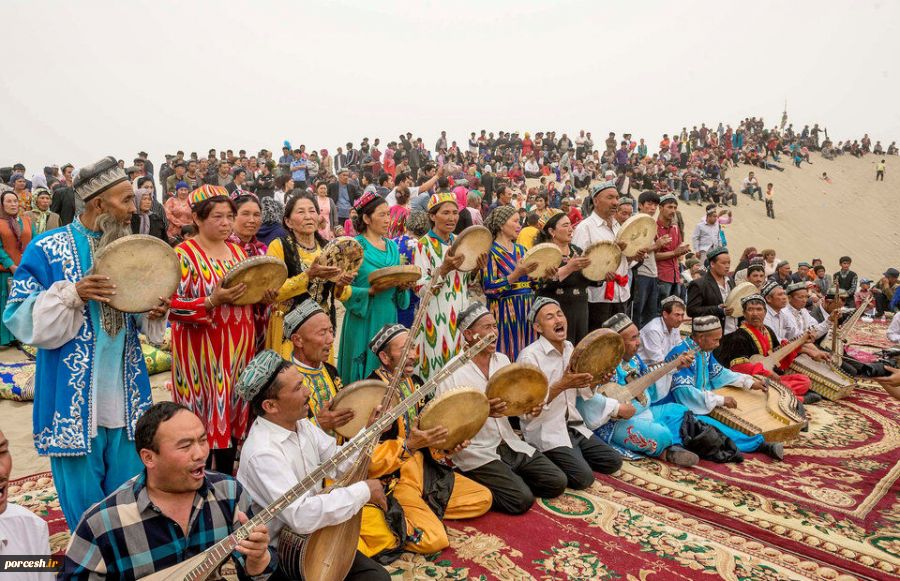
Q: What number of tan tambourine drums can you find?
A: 13